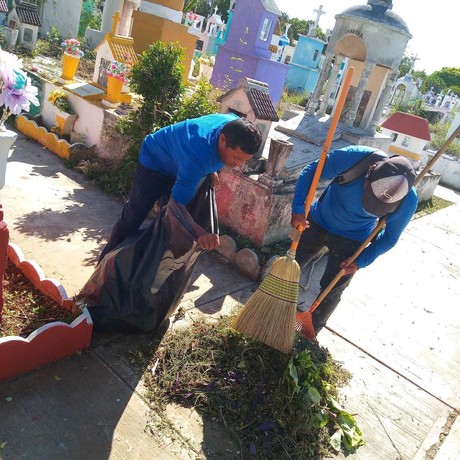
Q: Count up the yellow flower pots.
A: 2